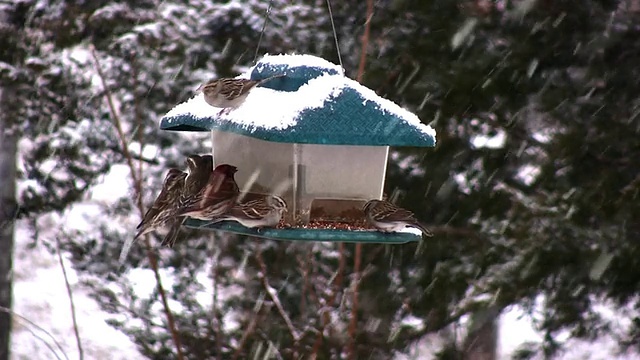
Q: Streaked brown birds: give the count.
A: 5